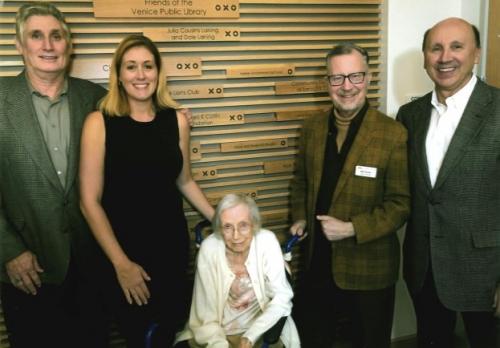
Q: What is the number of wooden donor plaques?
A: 13